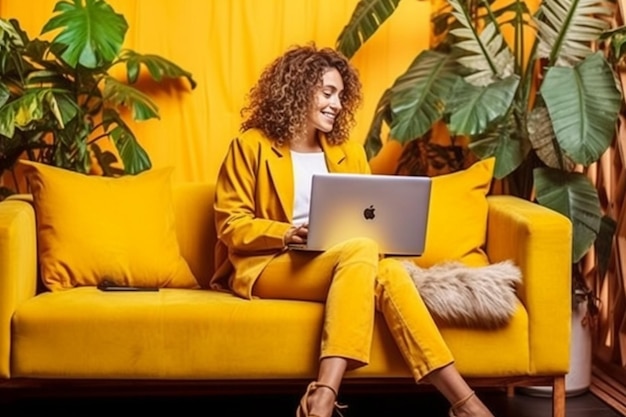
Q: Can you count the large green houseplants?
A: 2